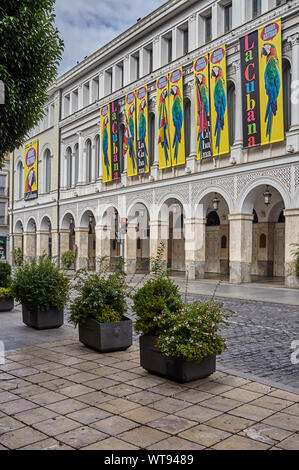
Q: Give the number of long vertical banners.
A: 11